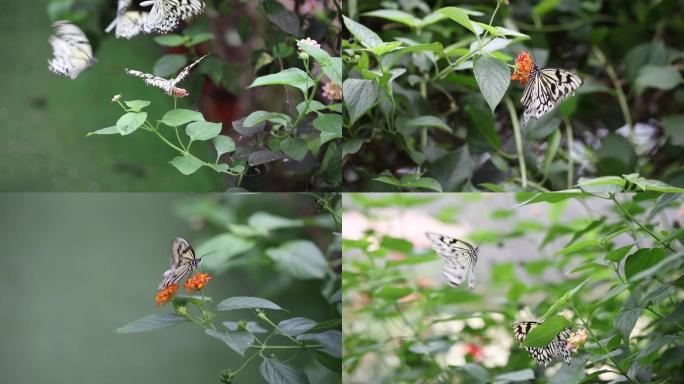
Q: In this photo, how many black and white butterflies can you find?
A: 8